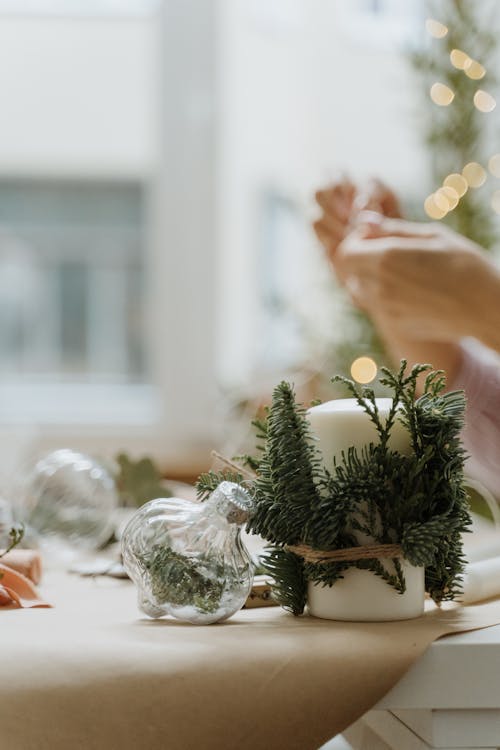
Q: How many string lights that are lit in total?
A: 12